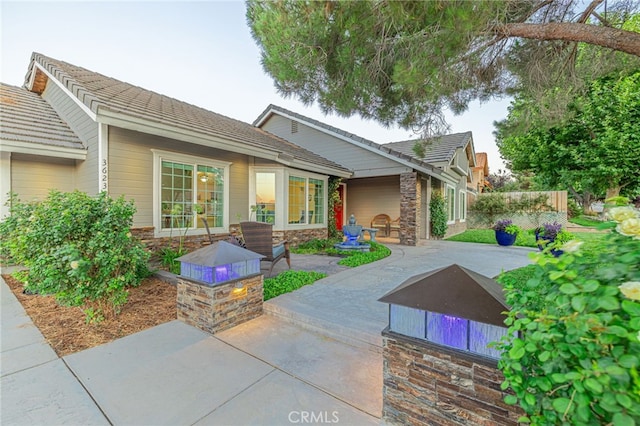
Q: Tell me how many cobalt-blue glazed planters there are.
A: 2